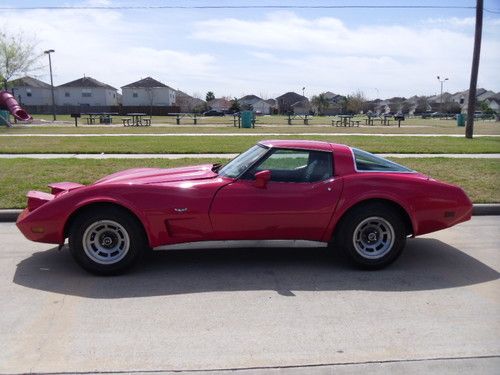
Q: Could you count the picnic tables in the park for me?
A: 7